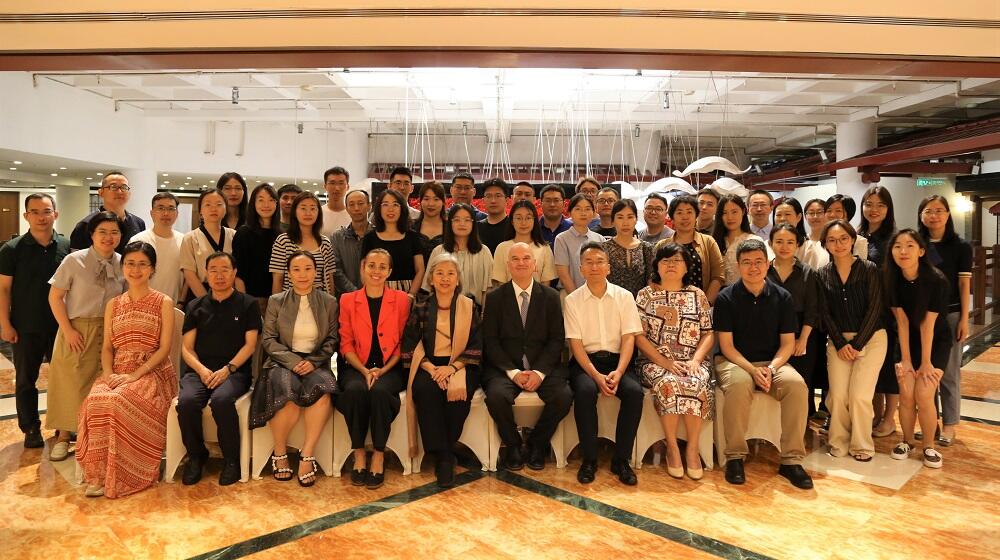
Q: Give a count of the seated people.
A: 9